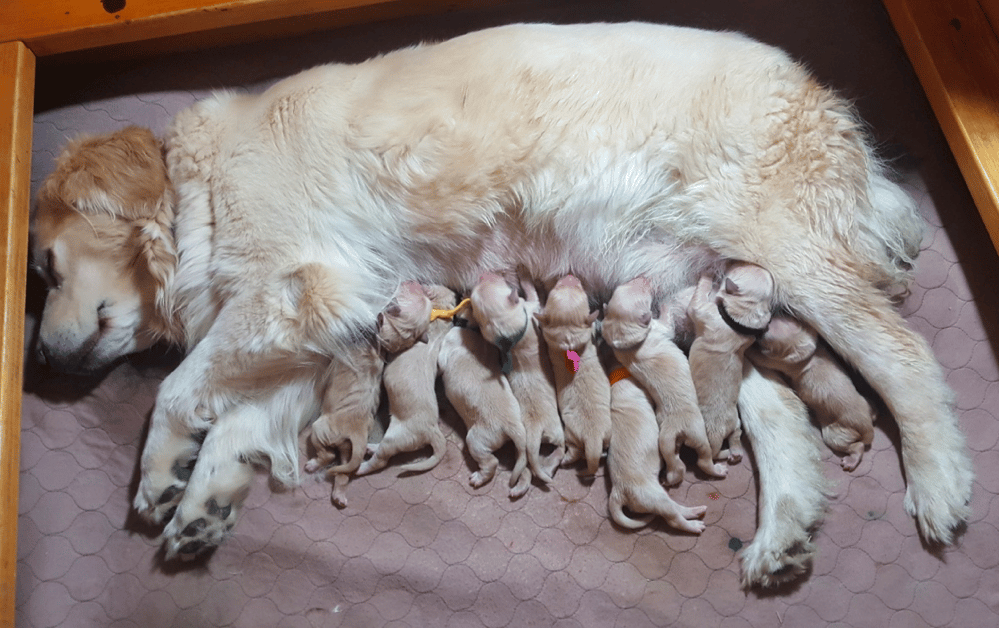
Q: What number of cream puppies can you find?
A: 9